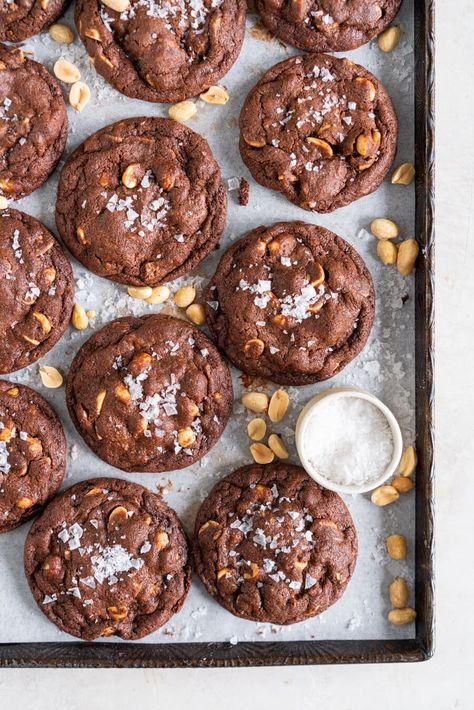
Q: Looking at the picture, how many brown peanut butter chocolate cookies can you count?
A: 12